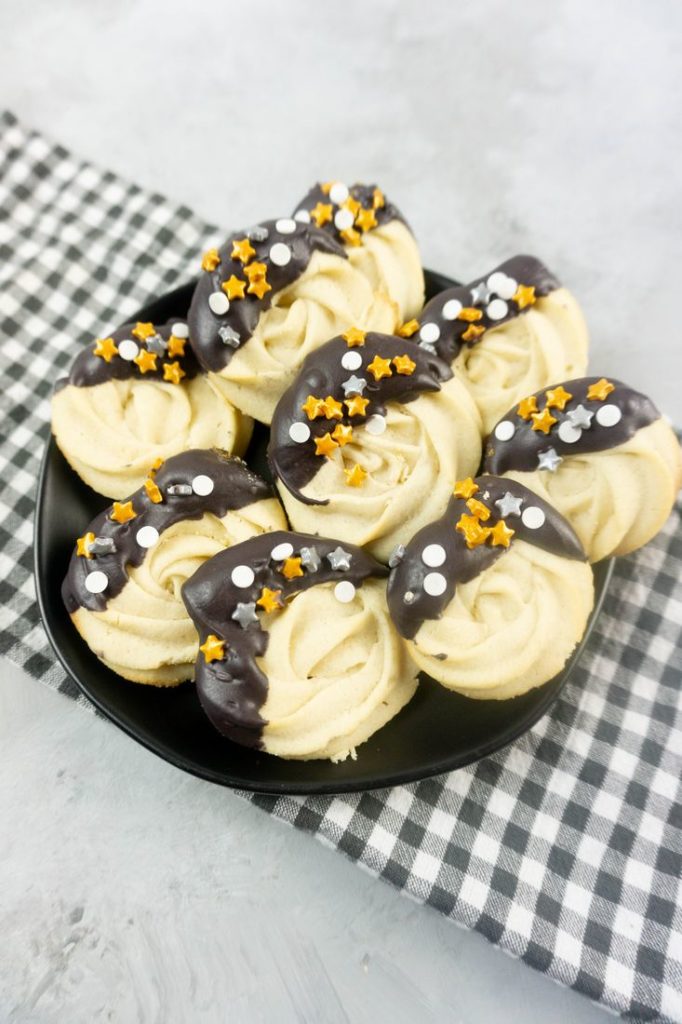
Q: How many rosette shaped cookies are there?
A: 9